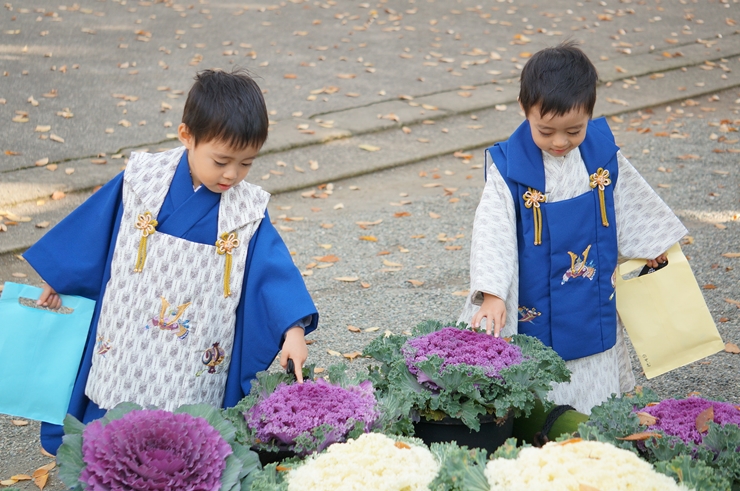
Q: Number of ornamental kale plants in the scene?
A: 6